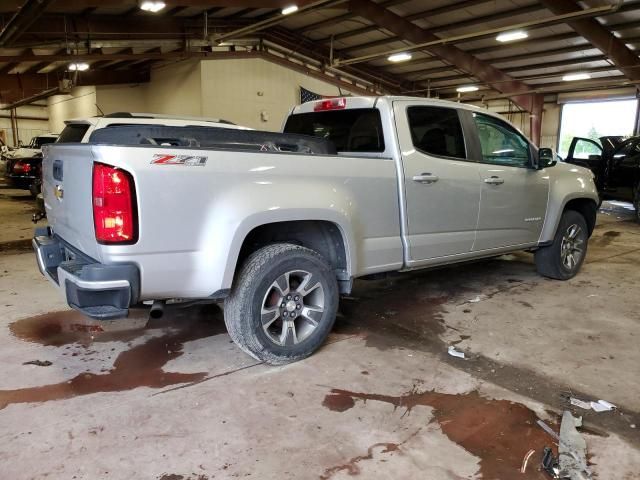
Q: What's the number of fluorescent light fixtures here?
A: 7